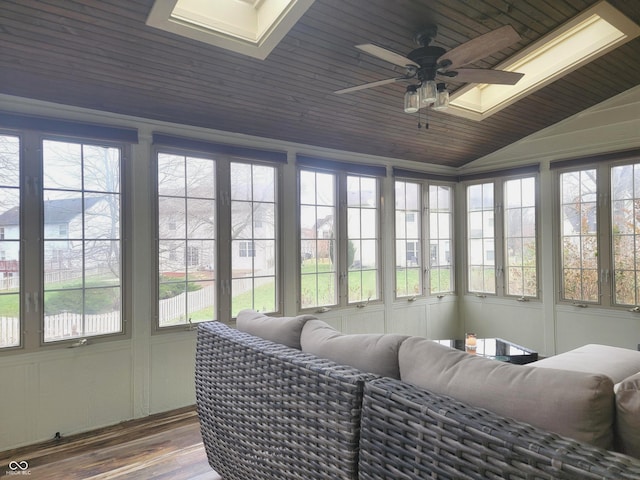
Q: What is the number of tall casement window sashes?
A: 12